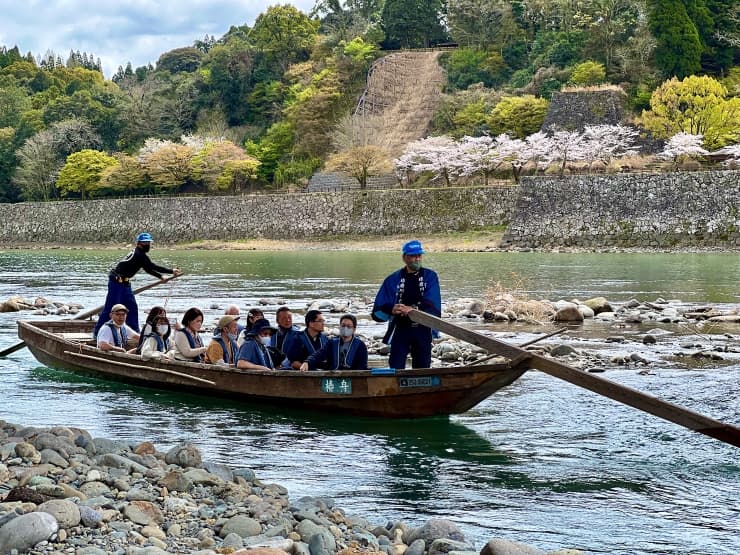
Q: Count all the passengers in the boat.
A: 11